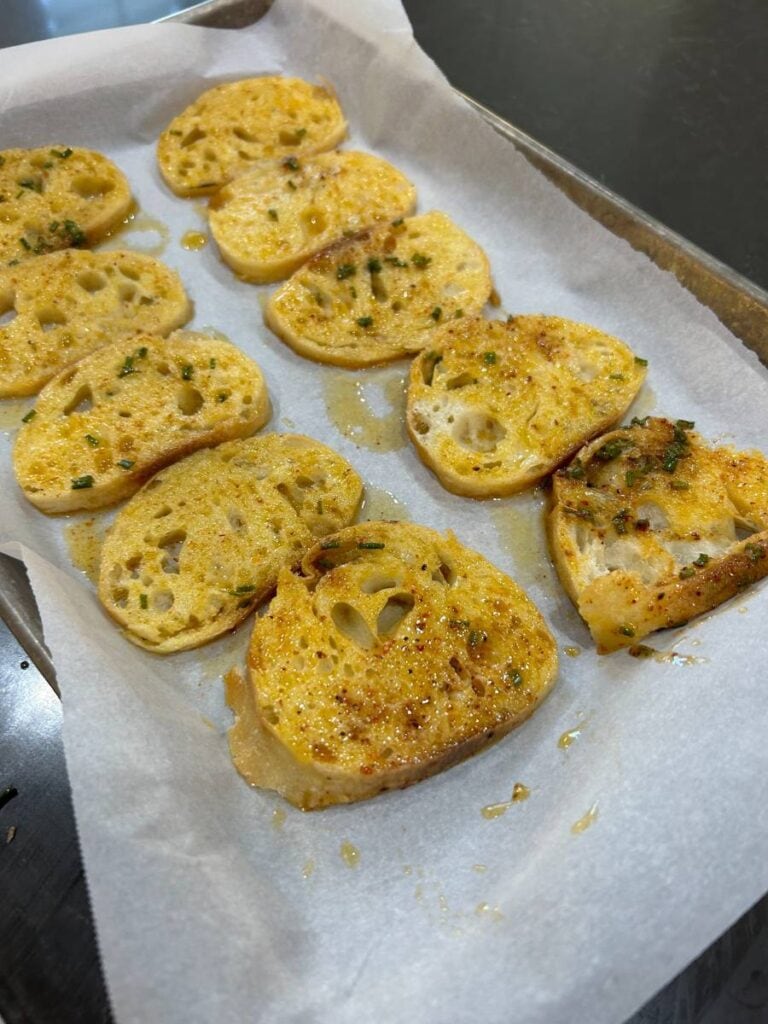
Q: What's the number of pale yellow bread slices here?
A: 10